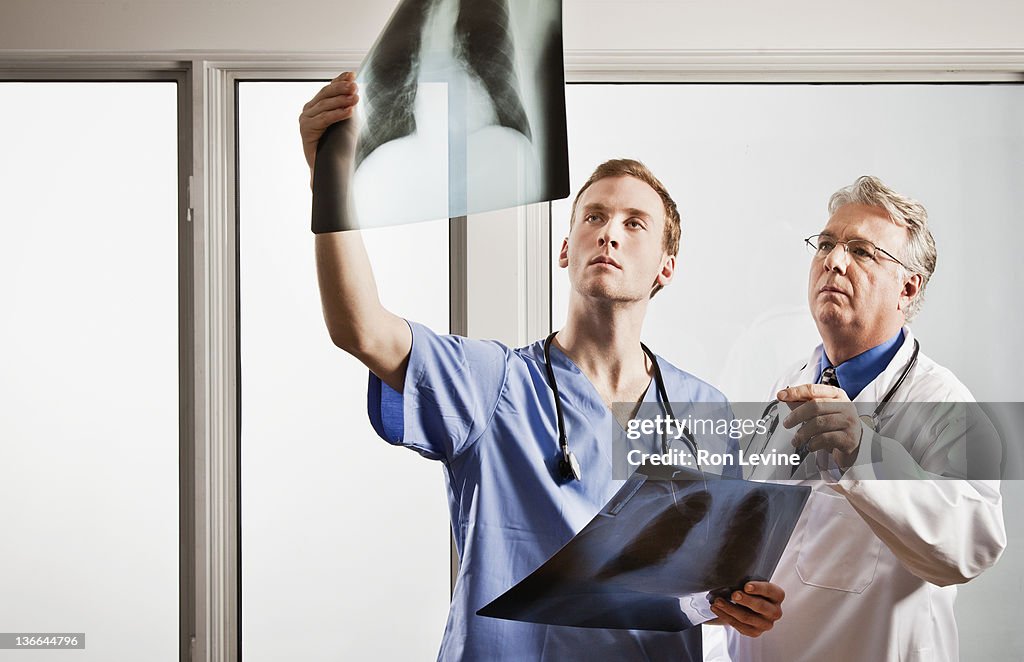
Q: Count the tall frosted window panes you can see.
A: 3